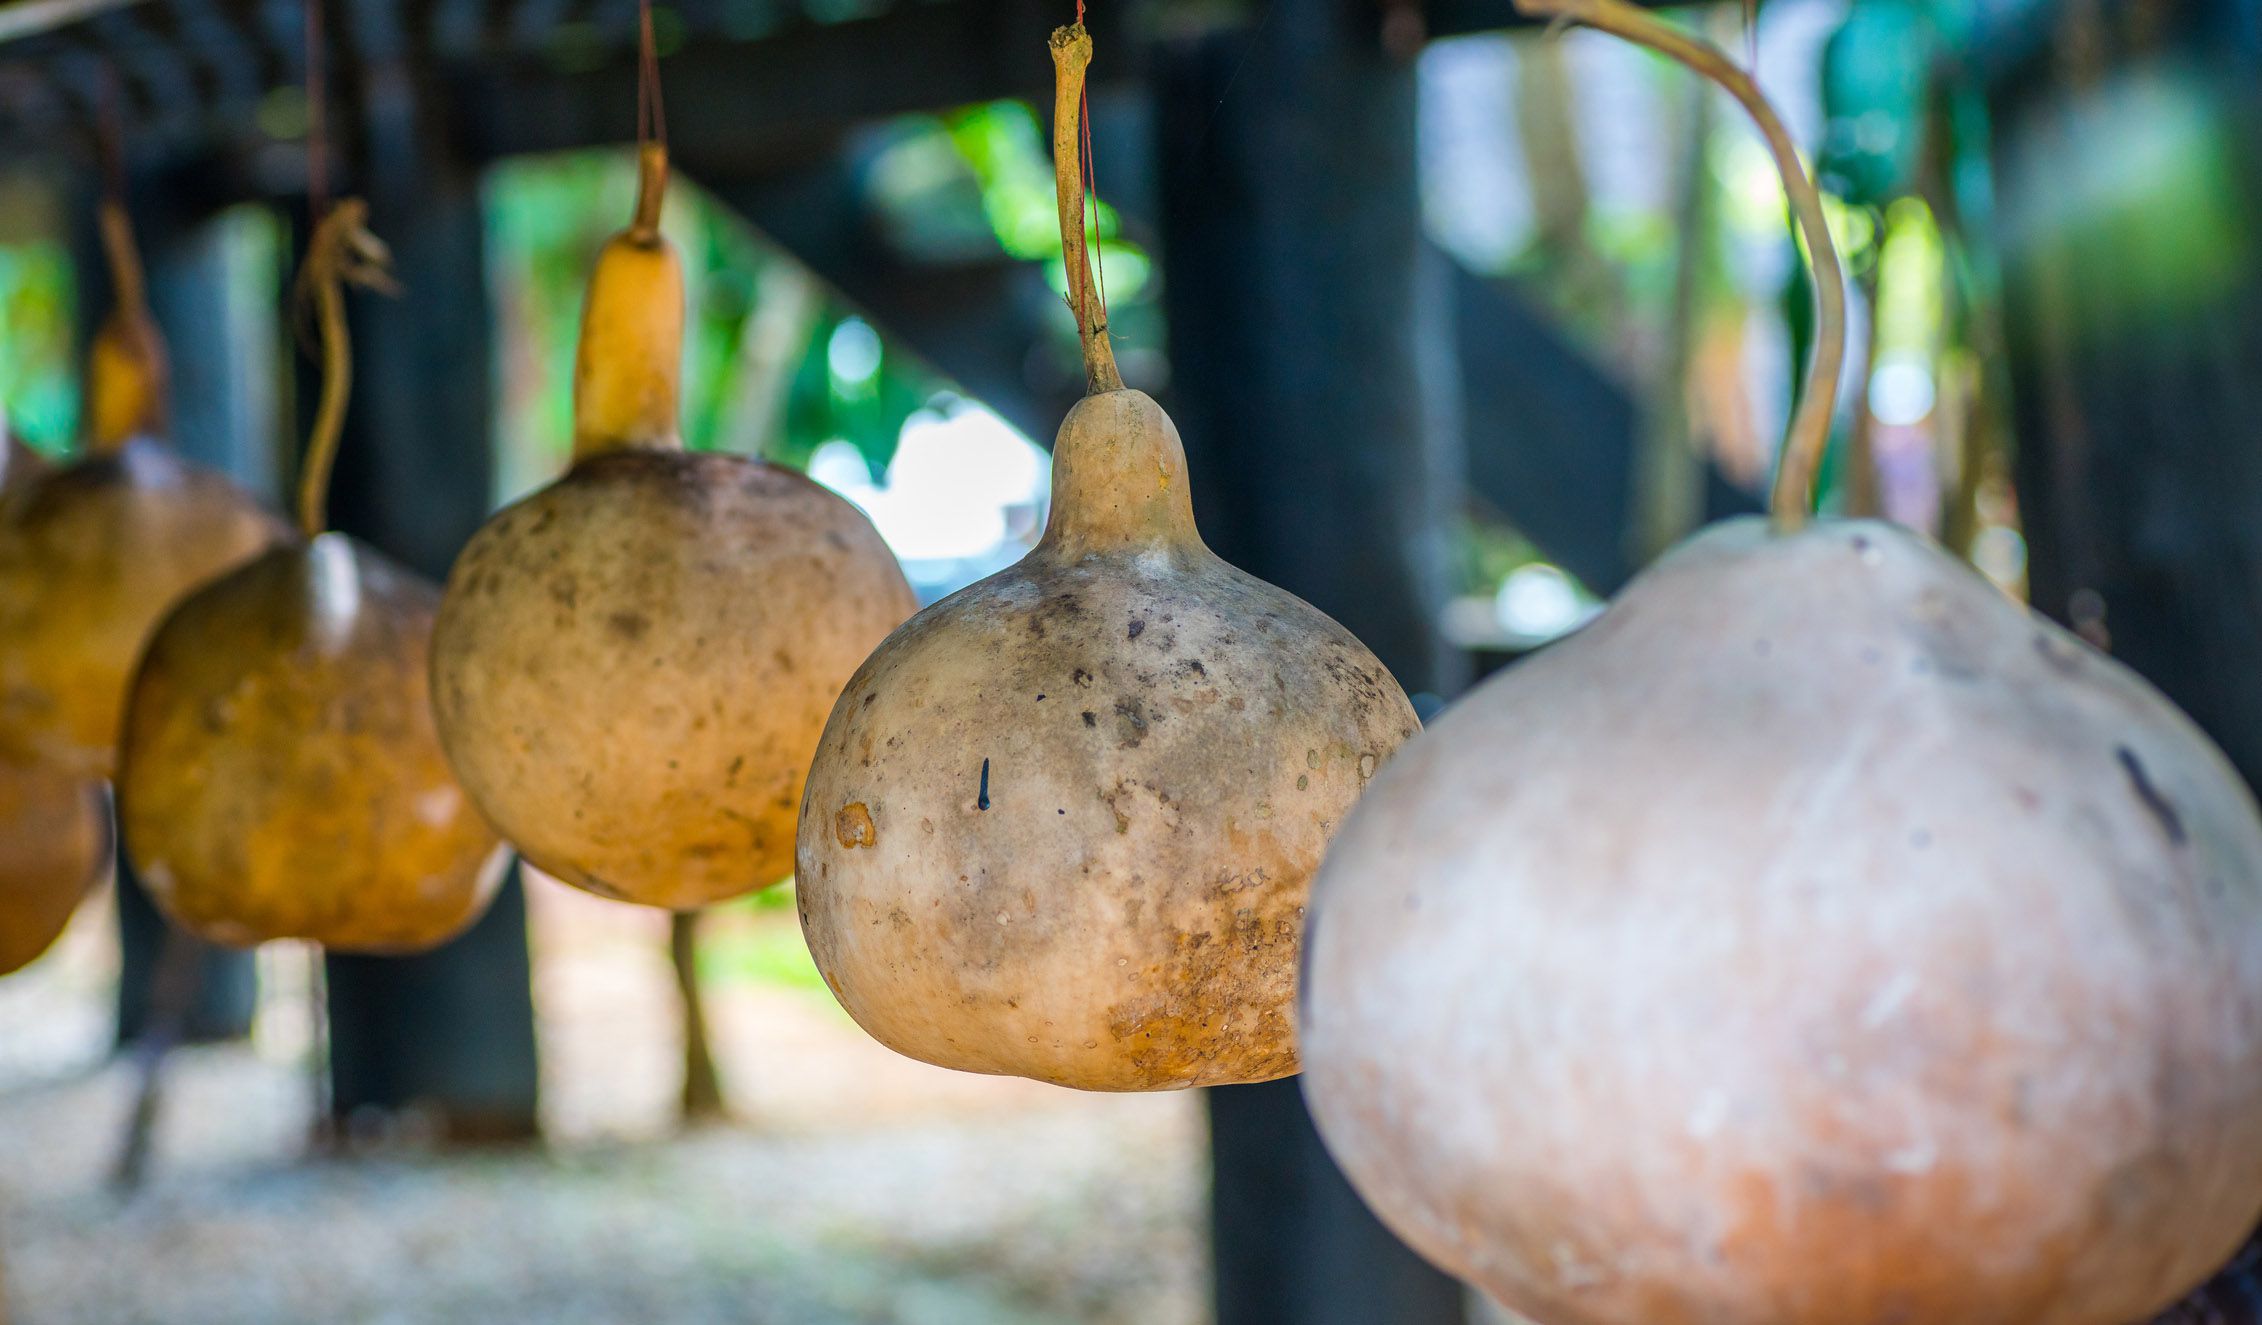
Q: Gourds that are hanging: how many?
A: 6